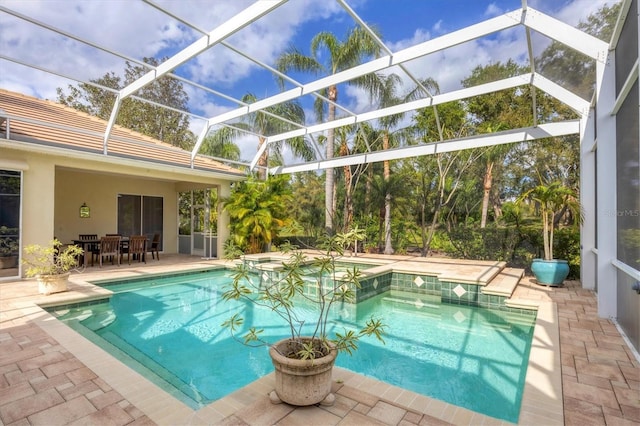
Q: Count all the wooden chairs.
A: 6